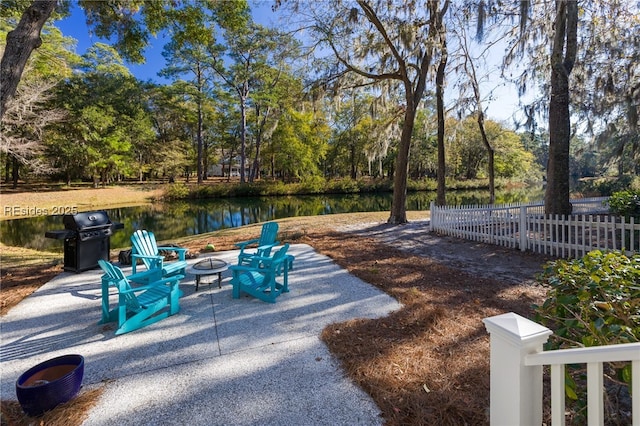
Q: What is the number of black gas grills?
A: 1